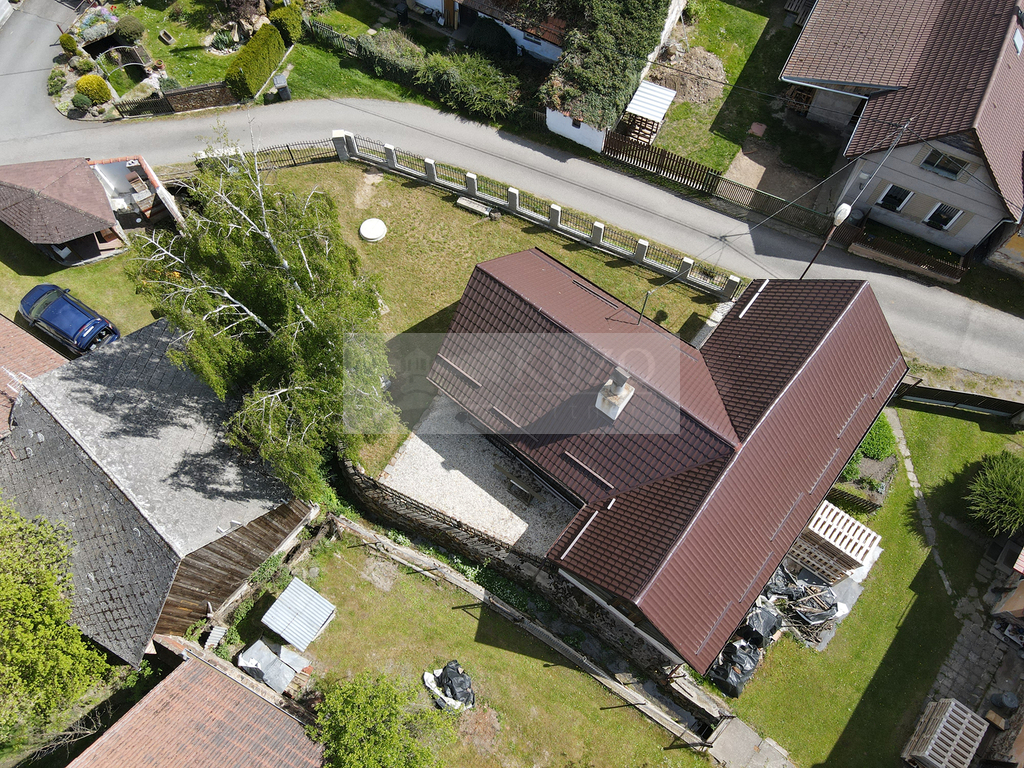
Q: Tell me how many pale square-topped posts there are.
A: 11